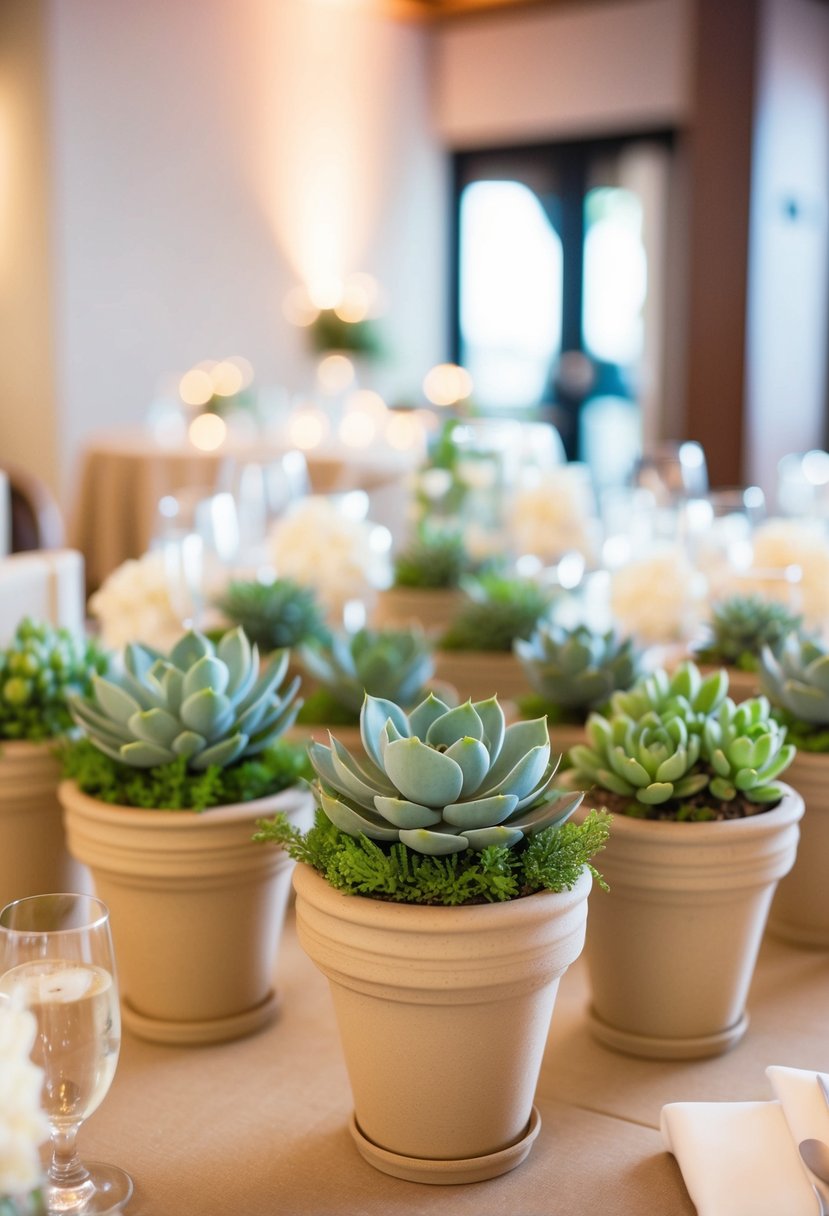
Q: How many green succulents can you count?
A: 11